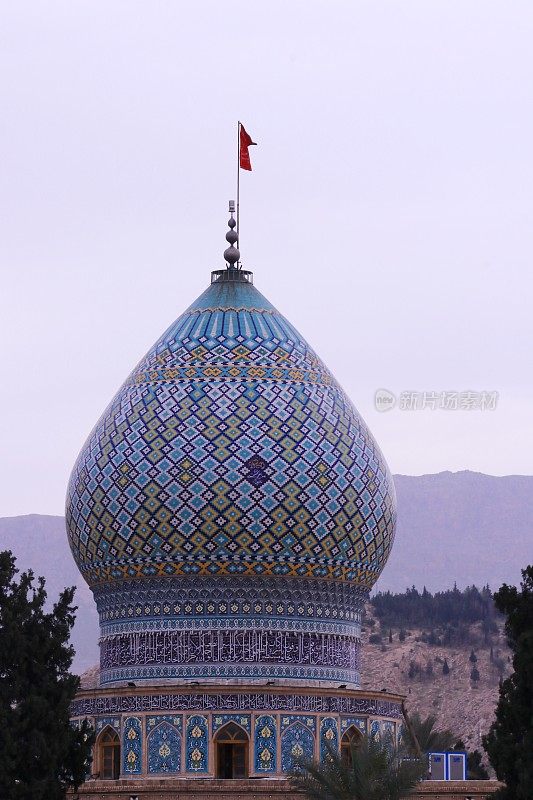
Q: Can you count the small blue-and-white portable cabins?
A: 2